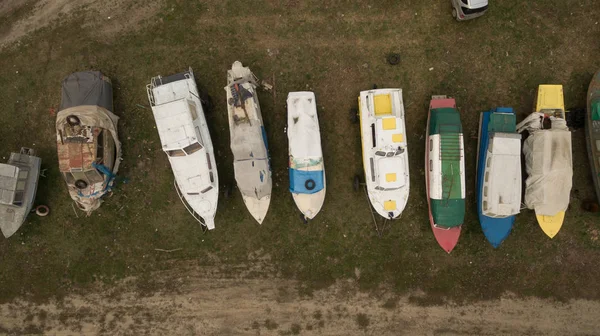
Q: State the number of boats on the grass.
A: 10